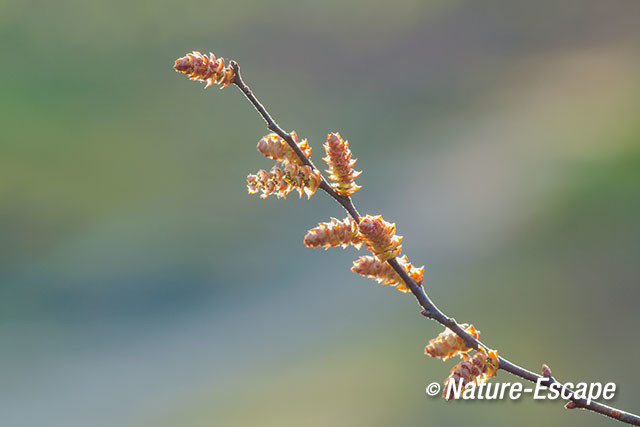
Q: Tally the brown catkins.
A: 9